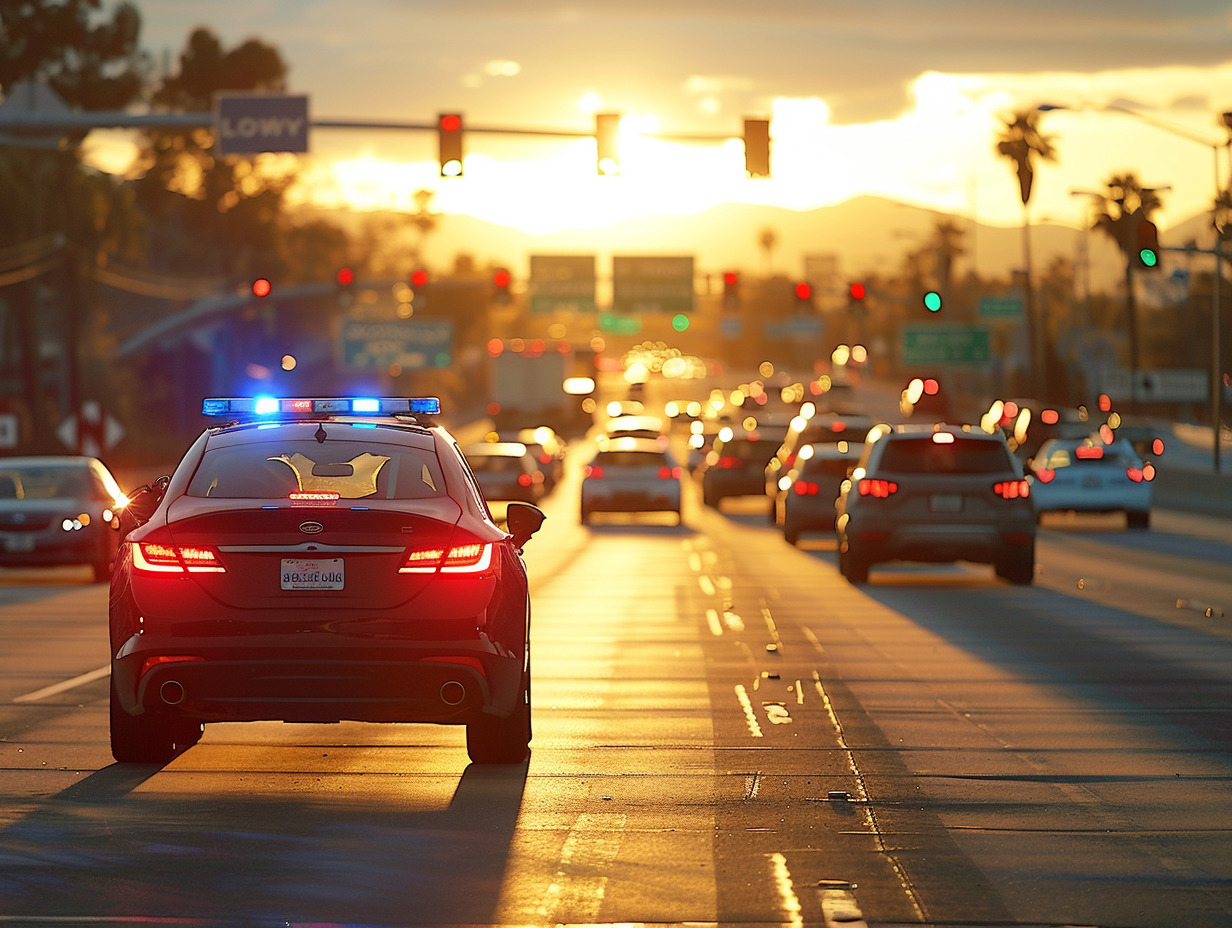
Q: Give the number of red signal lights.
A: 8